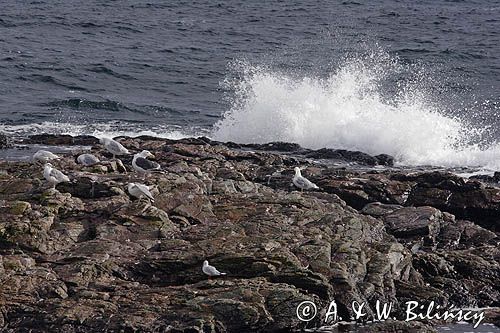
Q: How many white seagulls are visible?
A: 8